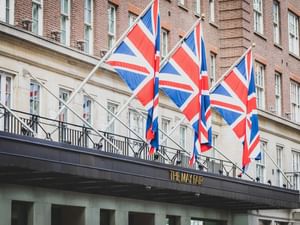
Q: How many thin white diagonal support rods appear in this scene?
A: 6